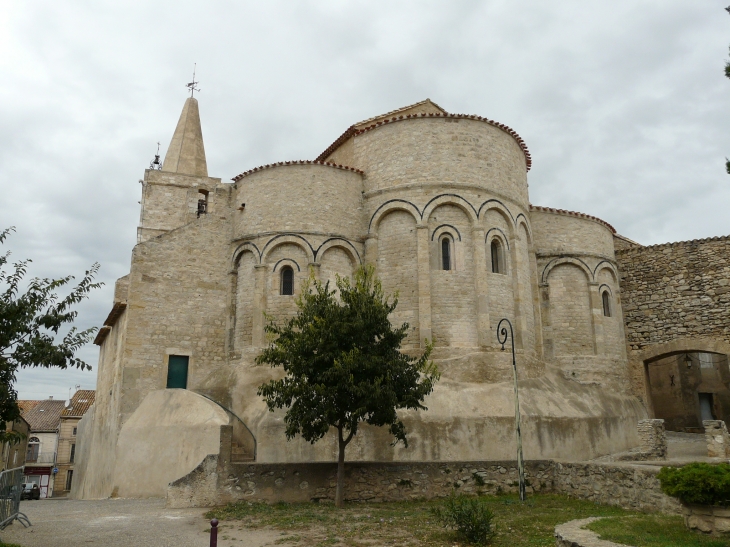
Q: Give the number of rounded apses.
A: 3